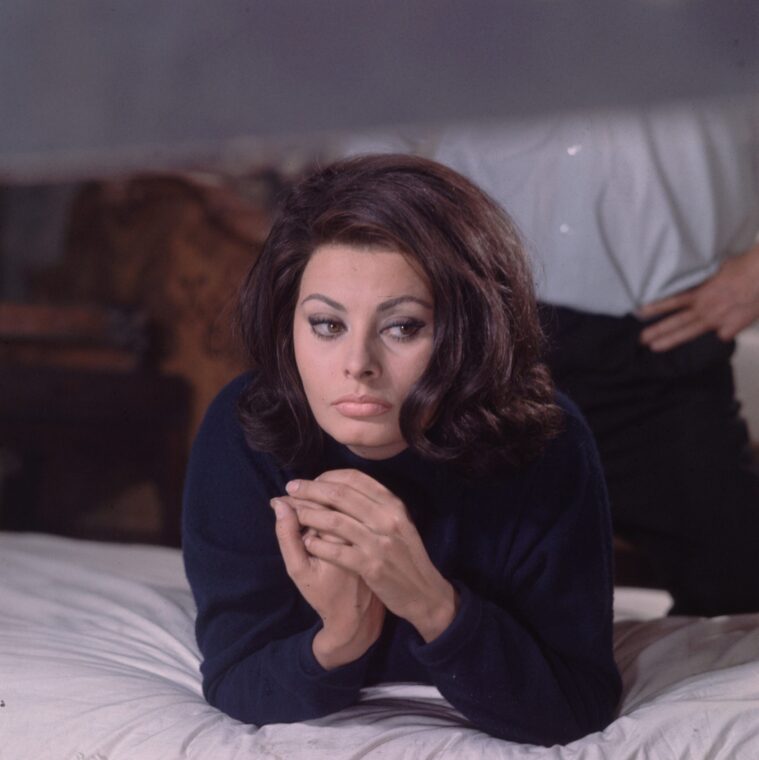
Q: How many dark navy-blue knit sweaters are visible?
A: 1